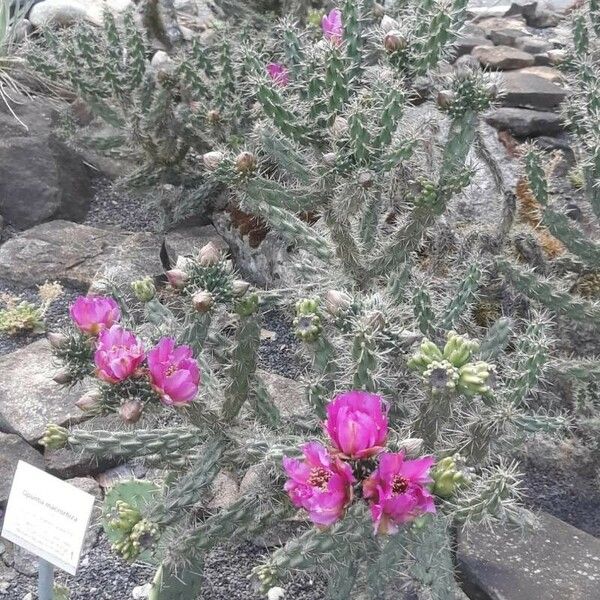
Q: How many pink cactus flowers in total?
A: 8